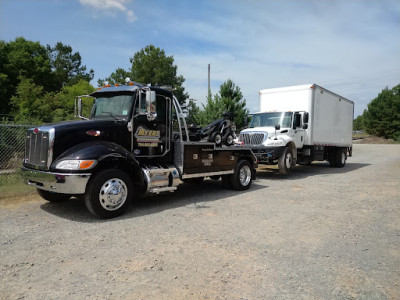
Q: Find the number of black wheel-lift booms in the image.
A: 1